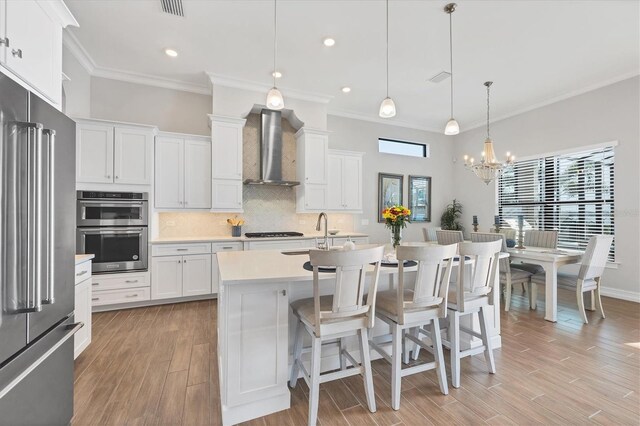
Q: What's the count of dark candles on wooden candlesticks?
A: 3